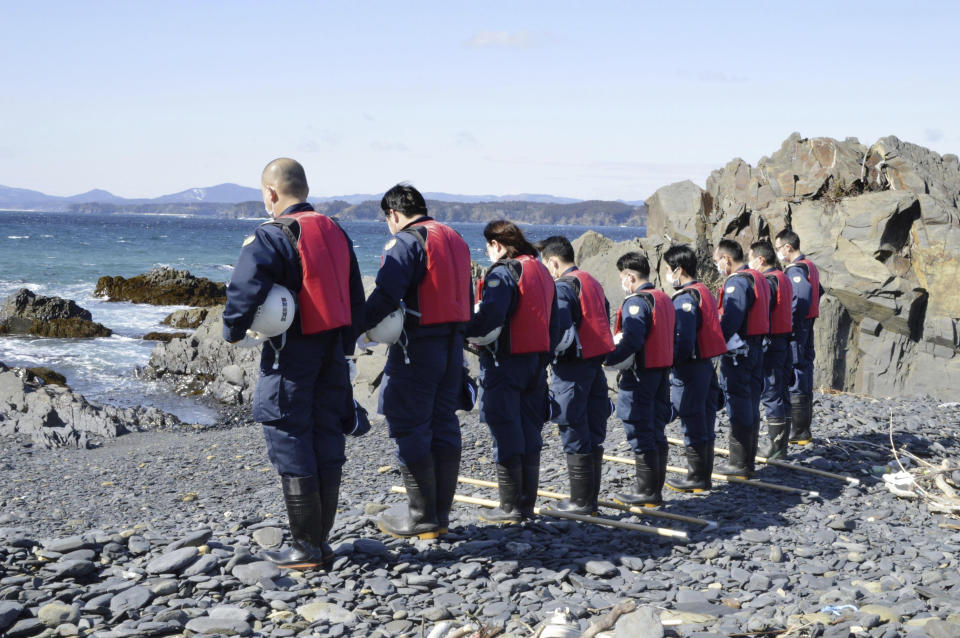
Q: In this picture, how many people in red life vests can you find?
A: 9